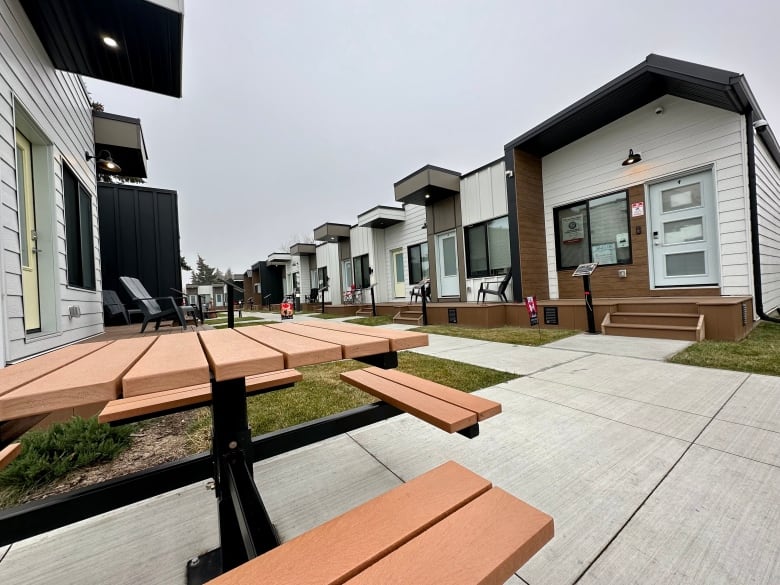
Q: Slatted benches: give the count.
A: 4